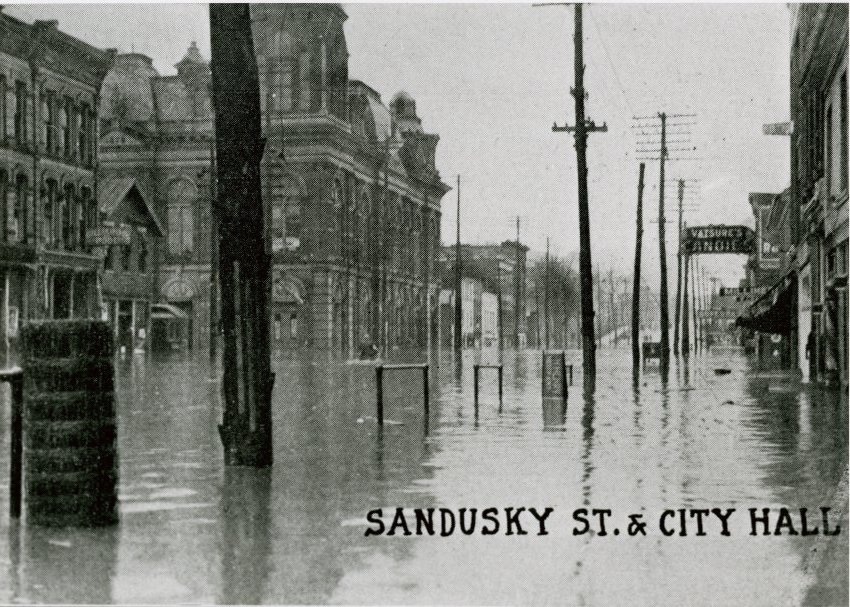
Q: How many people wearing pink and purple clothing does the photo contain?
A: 0